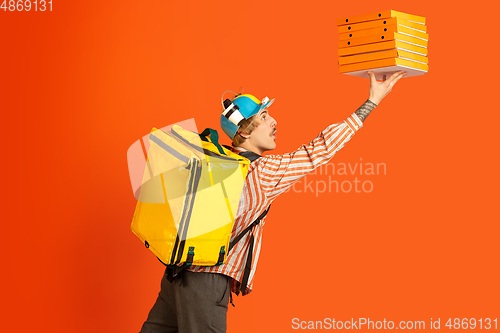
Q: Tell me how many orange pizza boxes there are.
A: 7